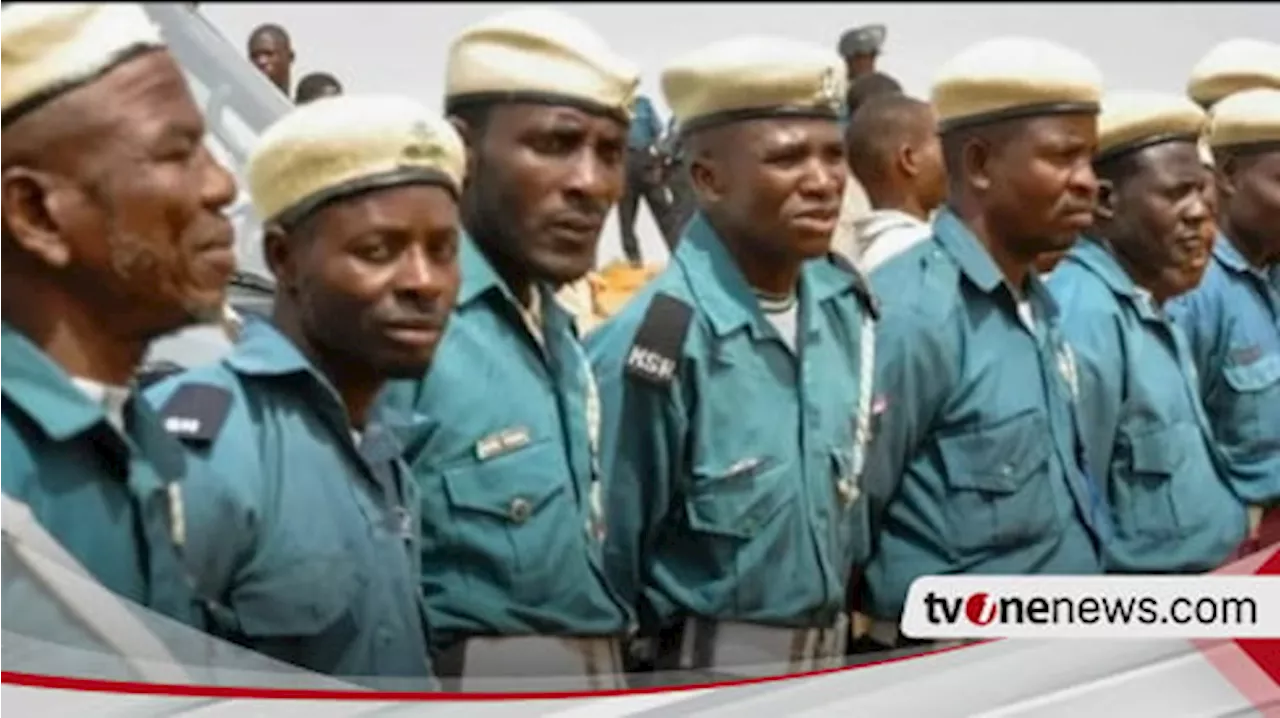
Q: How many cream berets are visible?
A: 8